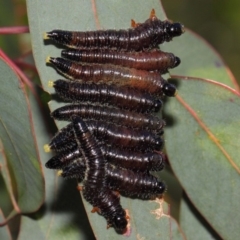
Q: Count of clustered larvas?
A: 9